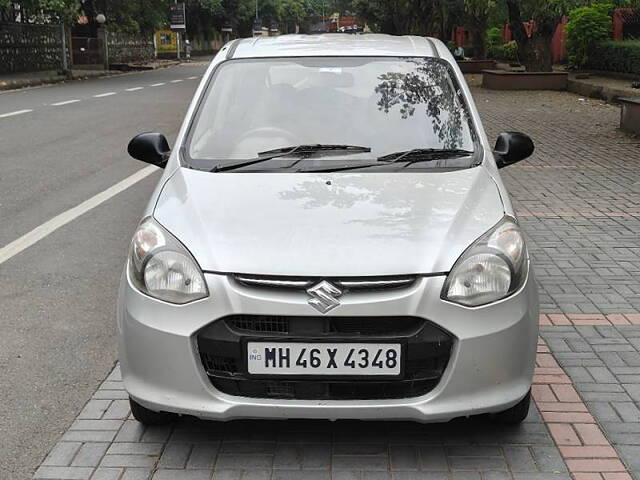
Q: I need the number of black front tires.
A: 2